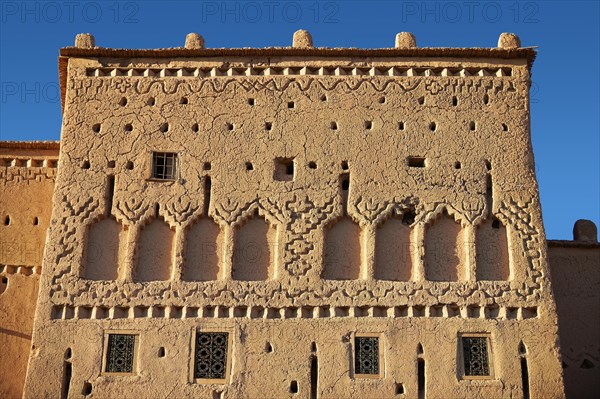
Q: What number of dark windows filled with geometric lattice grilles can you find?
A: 4